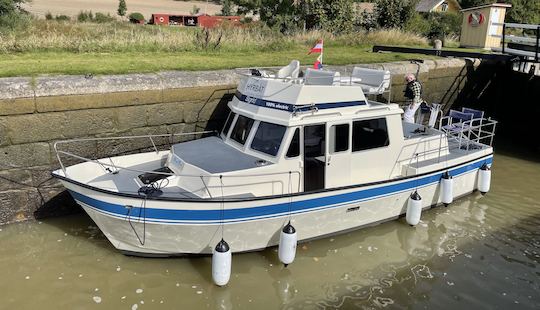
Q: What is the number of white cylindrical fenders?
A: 5